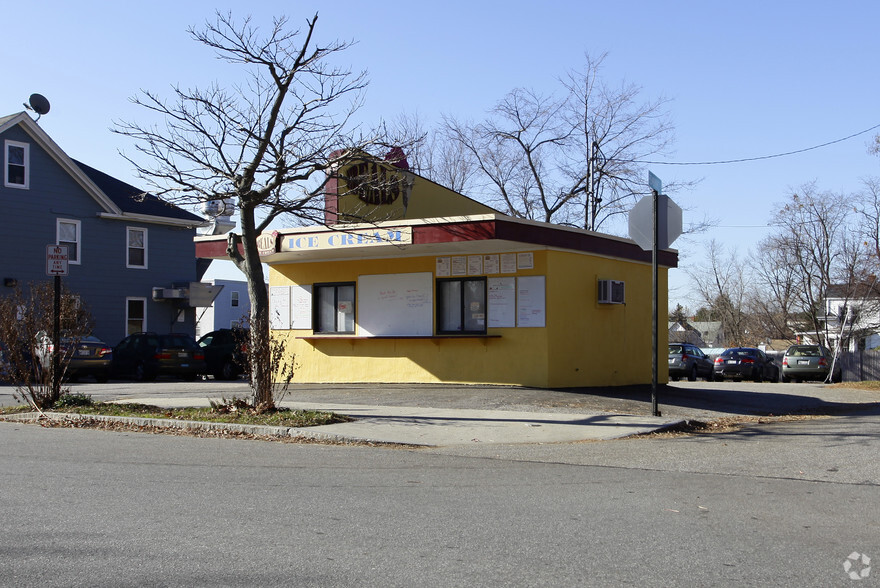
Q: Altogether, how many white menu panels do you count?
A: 11